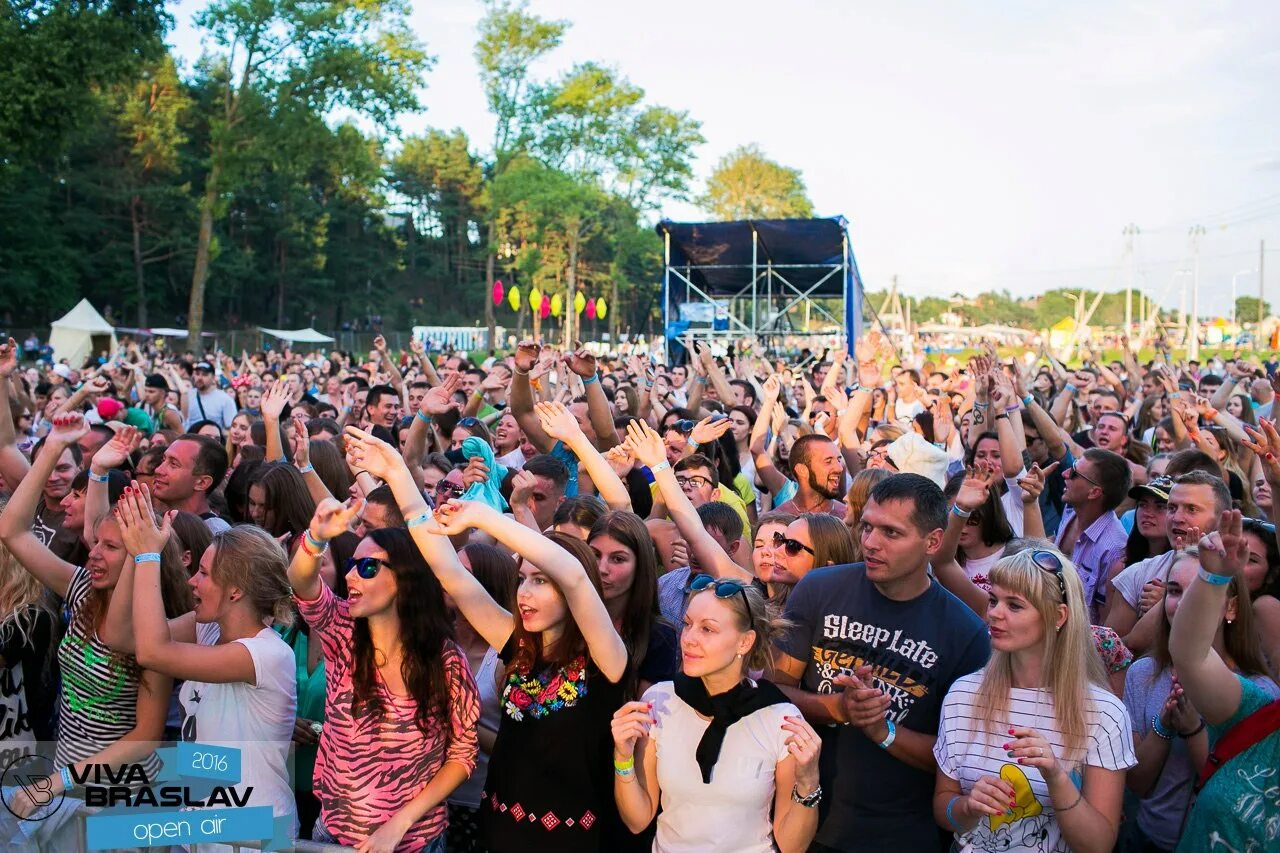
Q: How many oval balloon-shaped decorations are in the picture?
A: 8